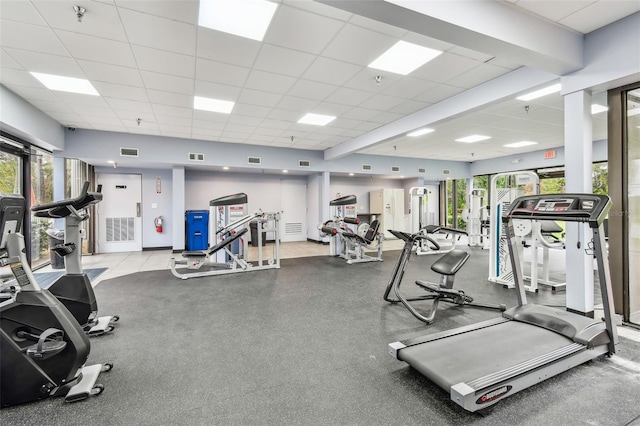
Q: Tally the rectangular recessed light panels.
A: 10